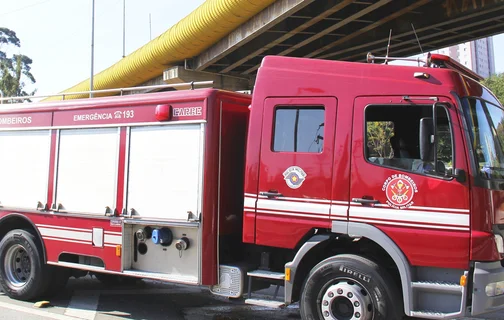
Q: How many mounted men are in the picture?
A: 0